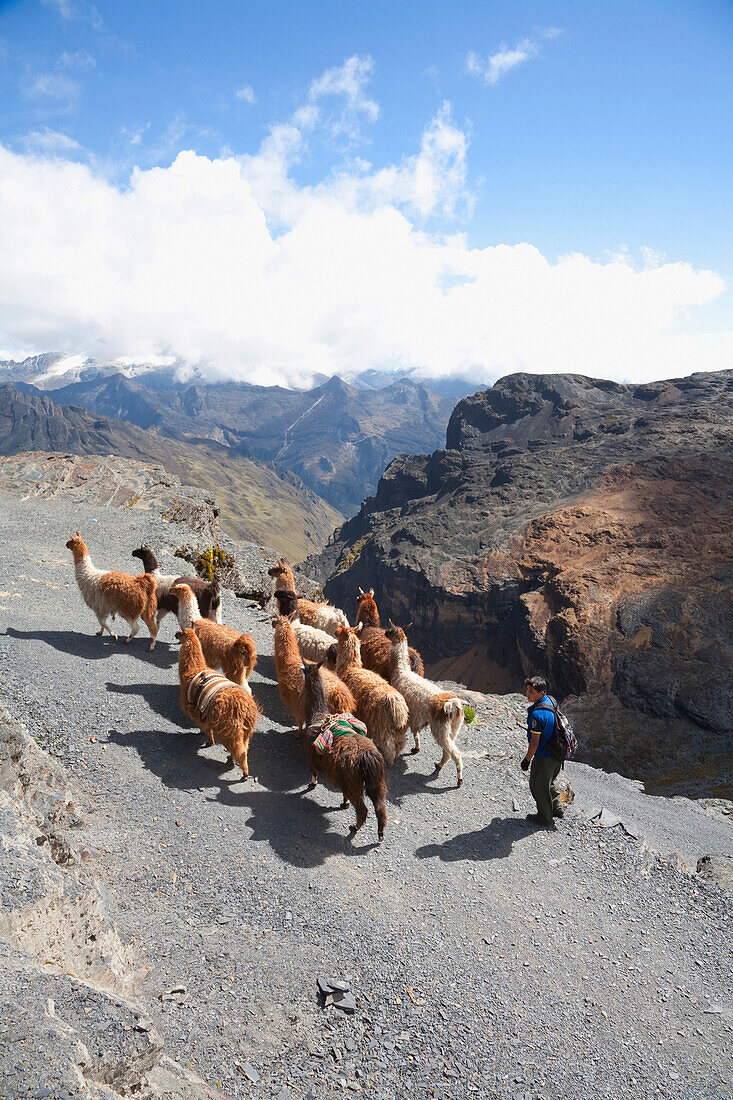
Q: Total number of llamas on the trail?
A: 11